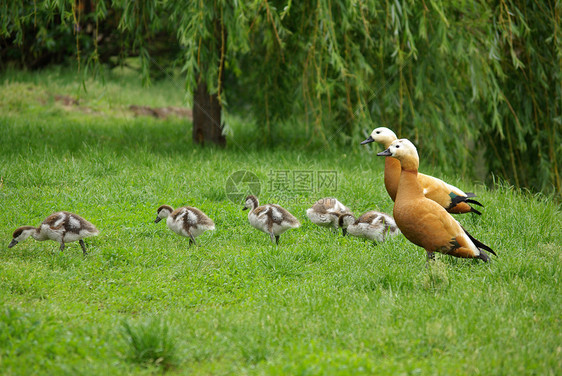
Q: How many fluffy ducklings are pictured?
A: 5